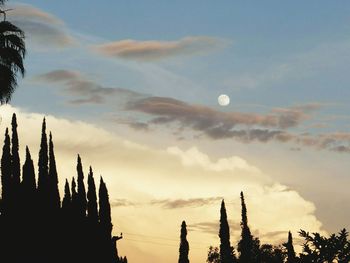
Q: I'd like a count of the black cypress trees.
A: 14